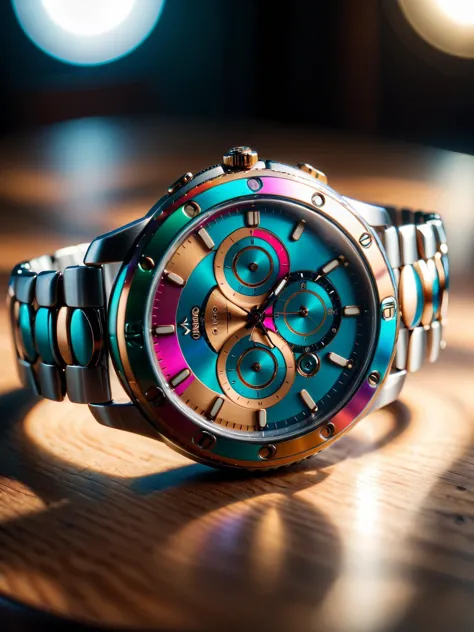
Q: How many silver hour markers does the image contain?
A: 12